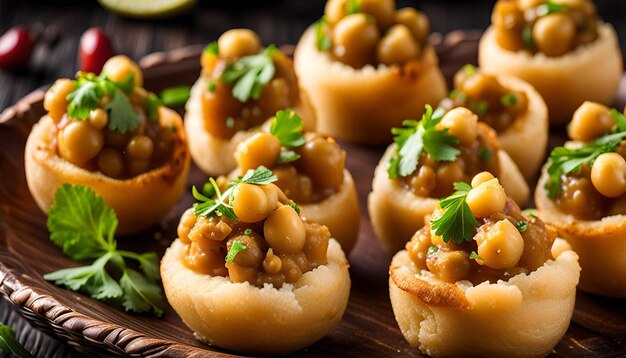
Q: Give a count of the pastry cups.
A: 10